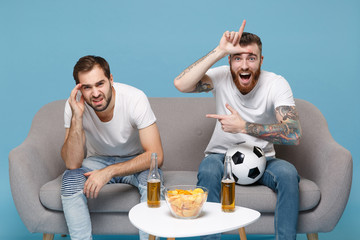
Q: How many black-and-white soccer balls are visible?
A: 1